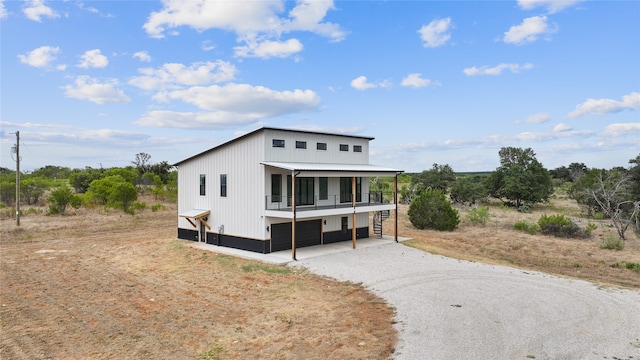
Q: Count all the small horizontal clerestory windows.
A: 5